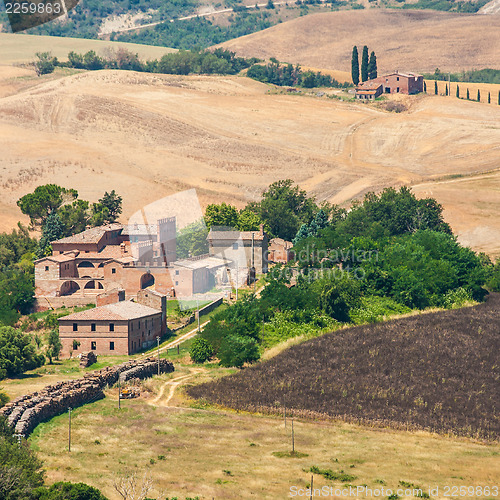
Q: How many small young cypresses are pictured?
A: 8